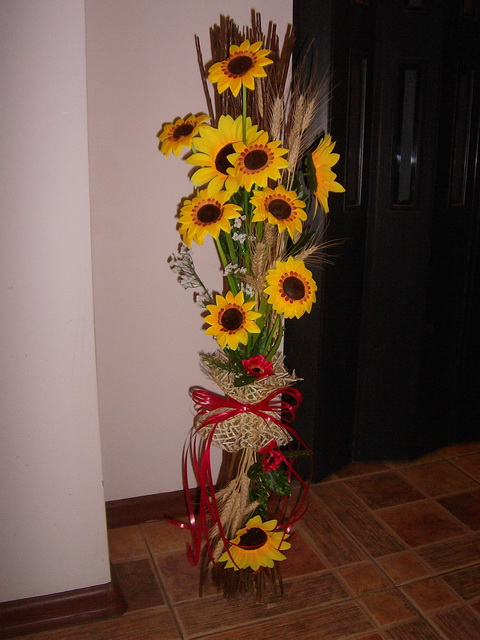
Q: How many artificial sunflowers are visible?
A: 10